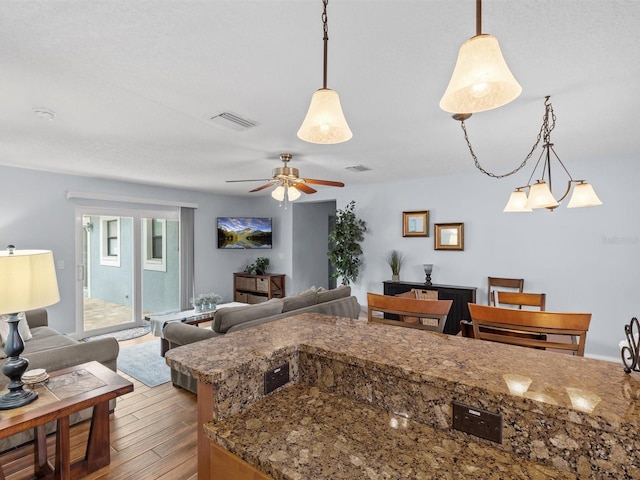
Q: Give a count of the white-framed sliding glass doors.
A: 1